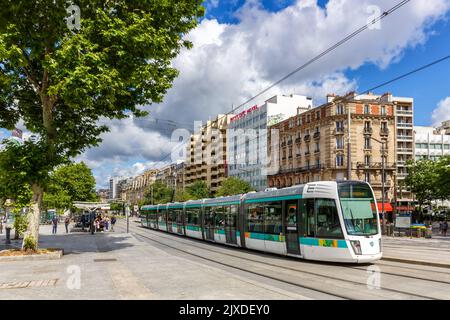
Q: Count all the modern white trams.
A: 1